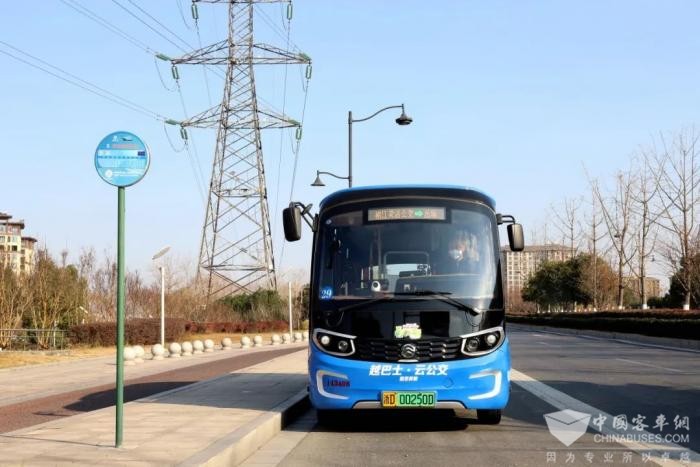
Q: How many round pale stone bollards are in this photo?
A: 14